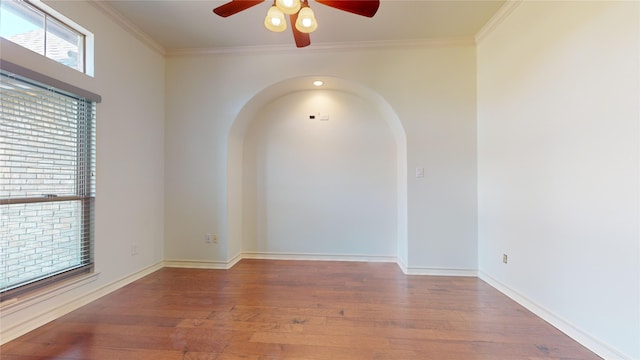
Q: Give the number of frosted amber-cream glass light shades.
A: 3